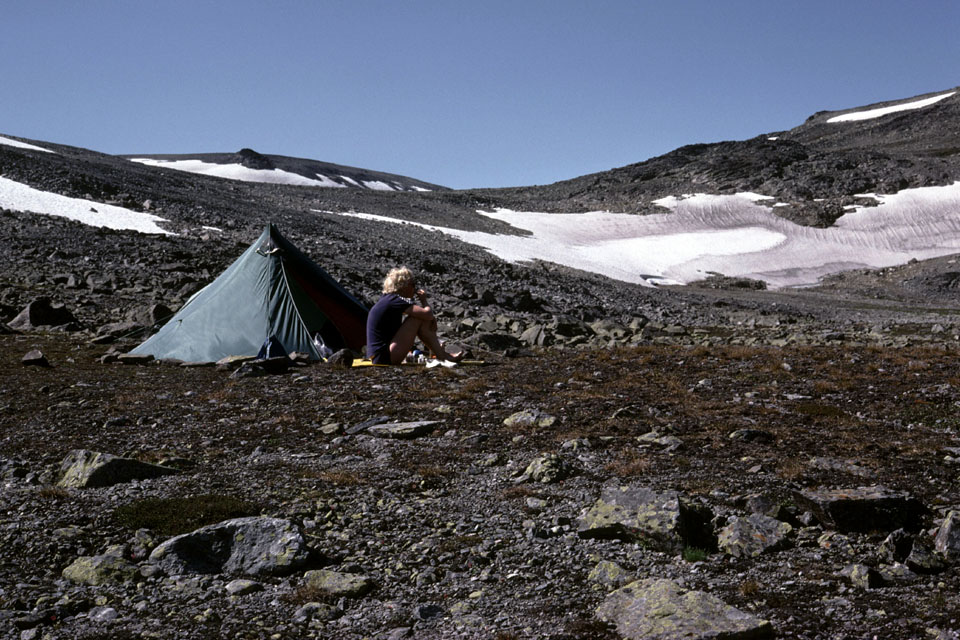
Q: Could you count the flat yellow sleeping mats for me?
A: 1